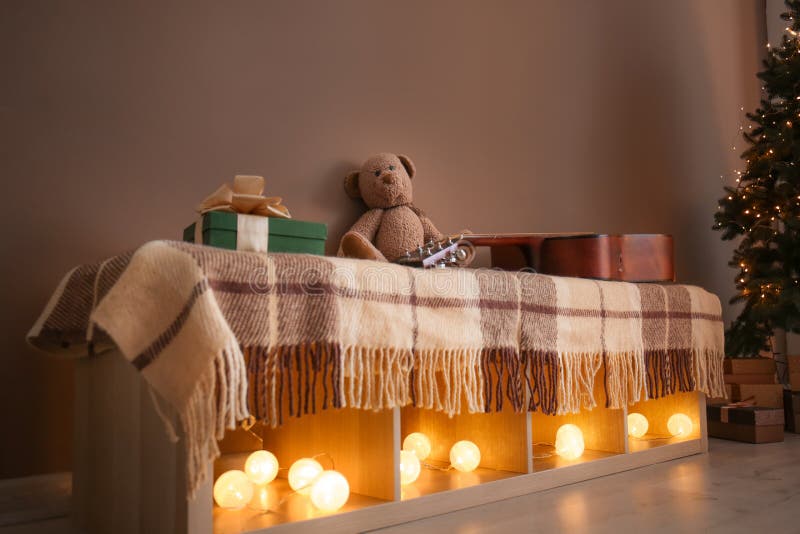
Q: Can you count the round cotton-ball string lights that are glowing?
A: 10